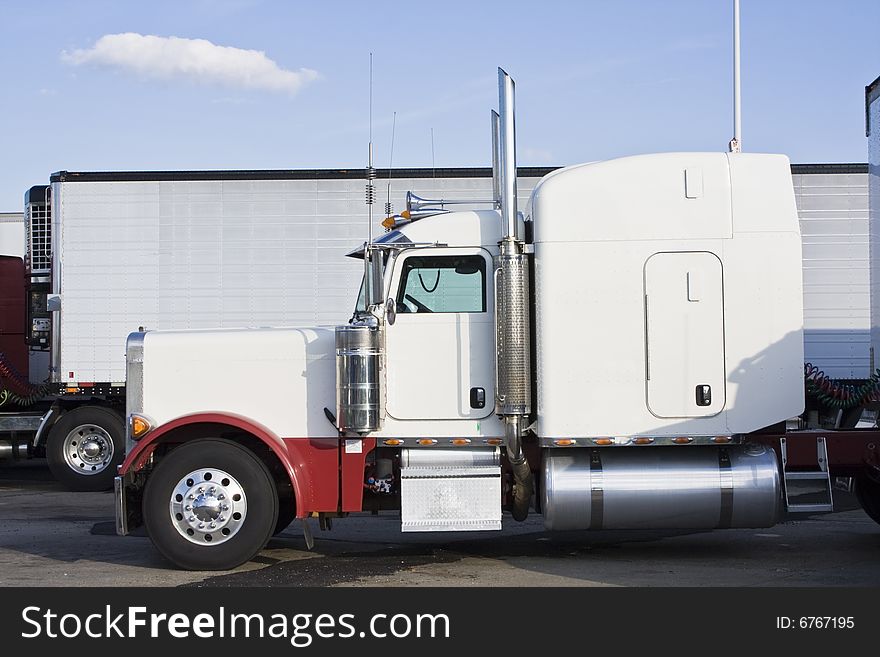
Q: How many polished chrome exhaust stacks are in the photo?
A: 2